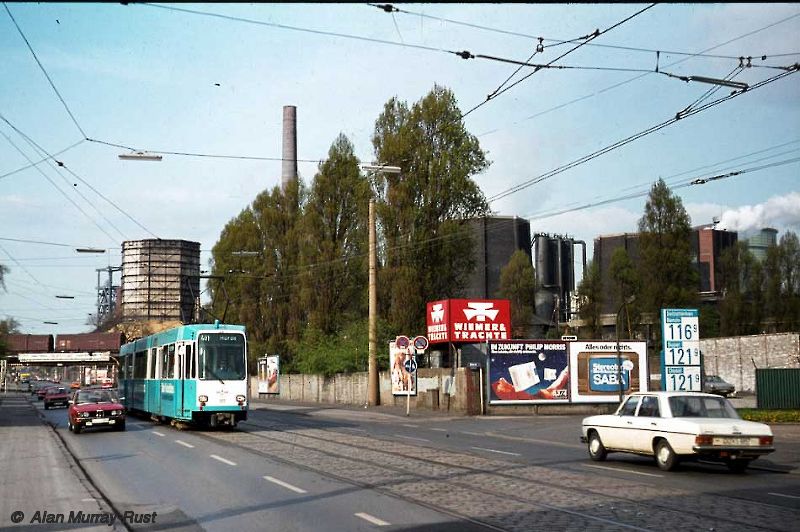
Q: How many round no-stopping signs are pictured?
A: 2